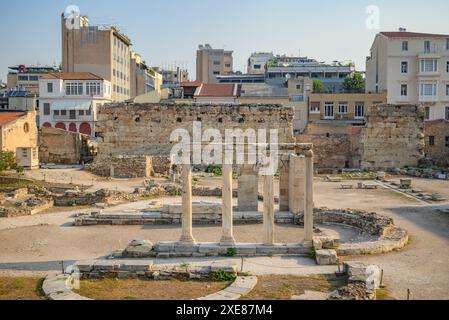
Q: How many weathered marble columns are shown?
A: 4